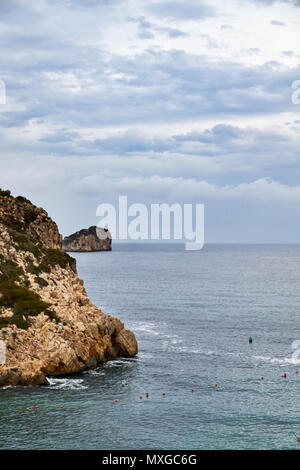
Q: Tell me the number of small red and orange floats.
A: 12